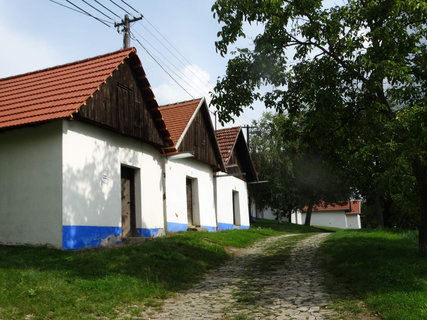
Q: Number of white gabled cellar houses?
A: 3